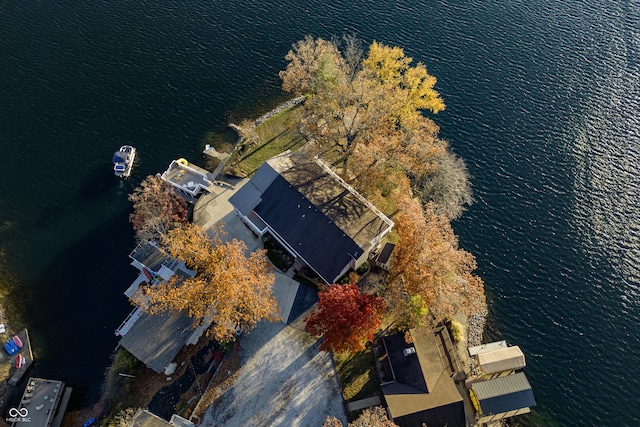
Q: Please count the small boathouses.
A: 2